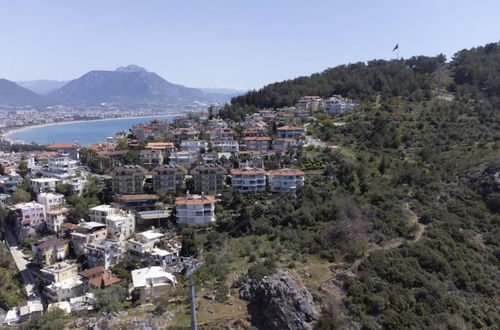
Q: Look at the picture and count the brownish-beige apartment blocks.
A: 3